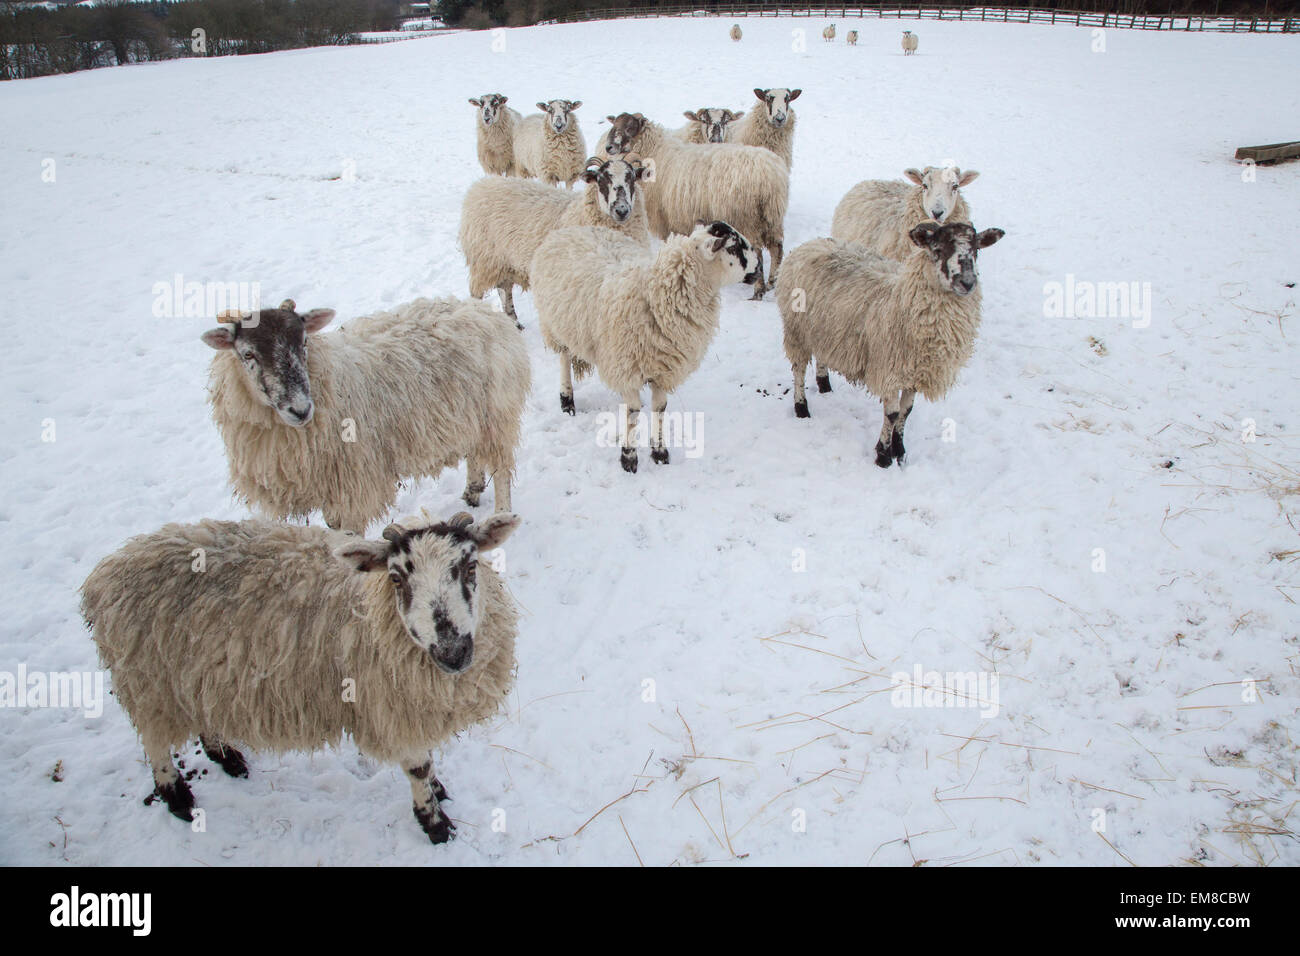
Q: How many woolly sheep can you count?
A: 15